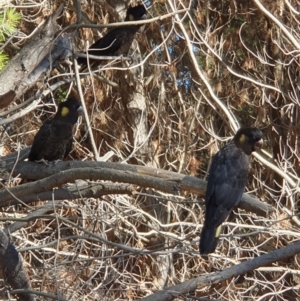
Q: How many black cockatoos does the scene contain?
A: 3